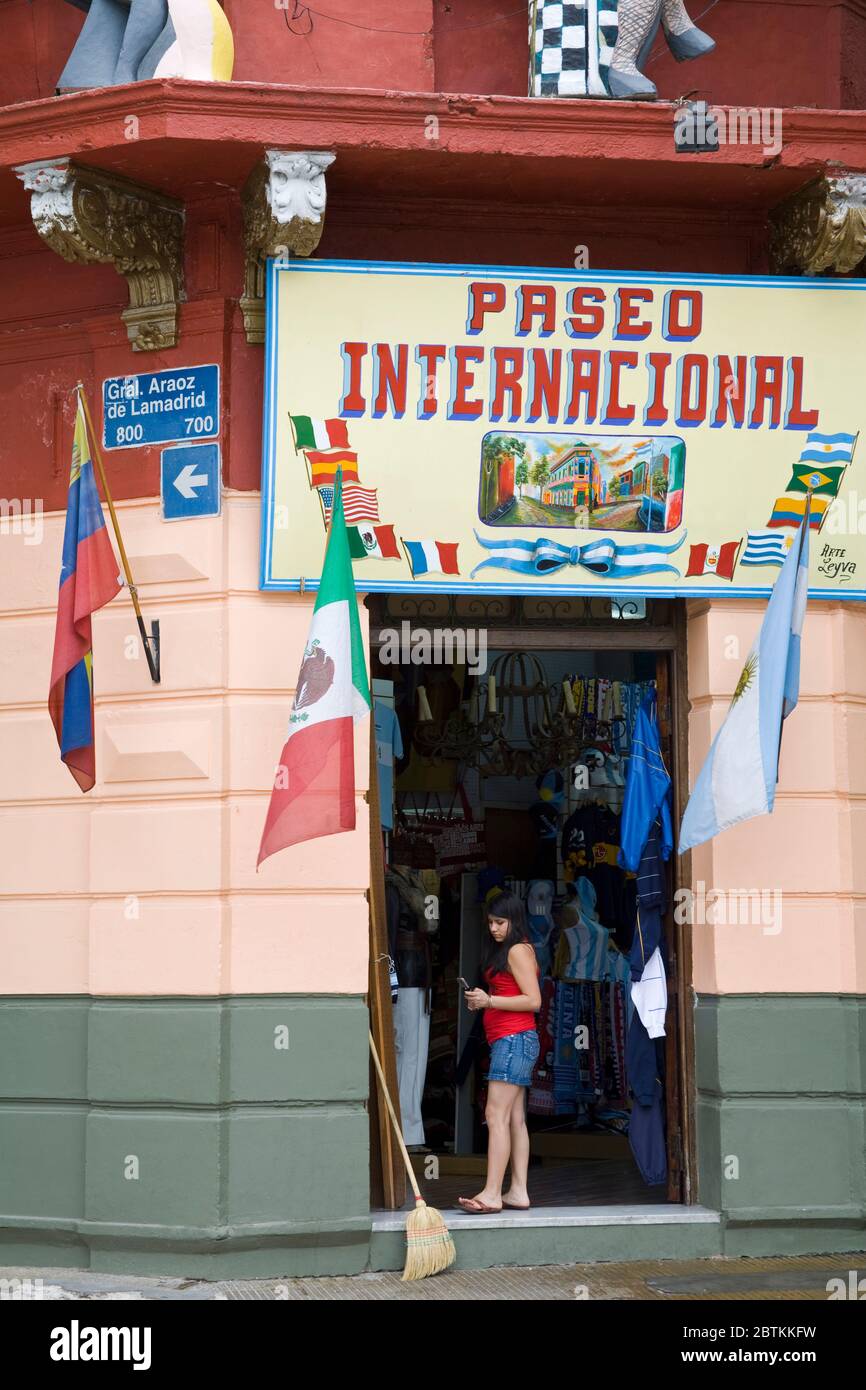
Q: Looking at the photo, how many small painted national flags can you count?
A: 10